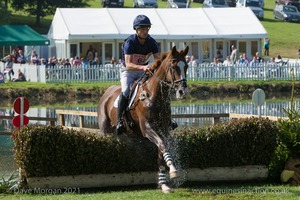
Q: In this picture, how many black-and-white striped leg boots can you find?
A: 2